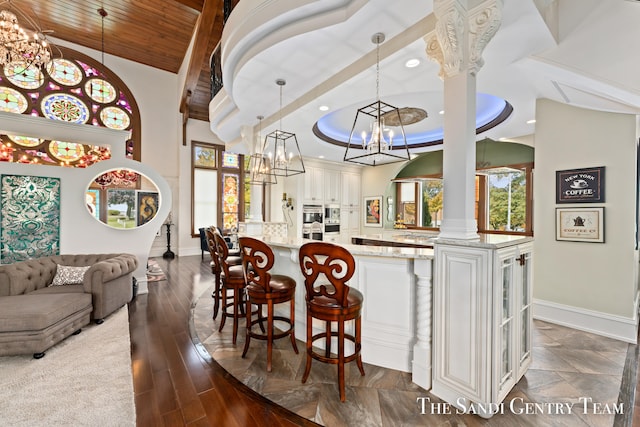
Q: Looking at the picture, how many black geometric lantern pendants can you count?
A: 3